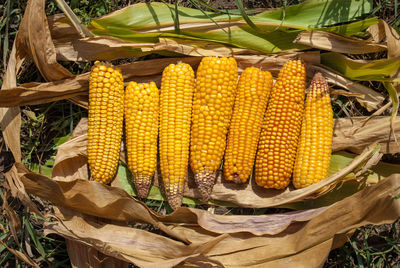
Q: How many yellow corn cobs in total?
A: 7